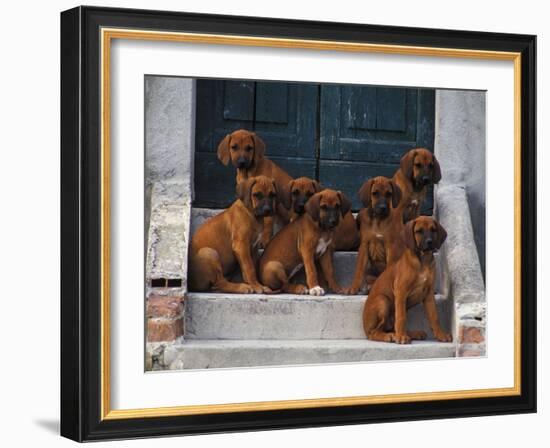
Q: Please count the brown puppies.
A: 7